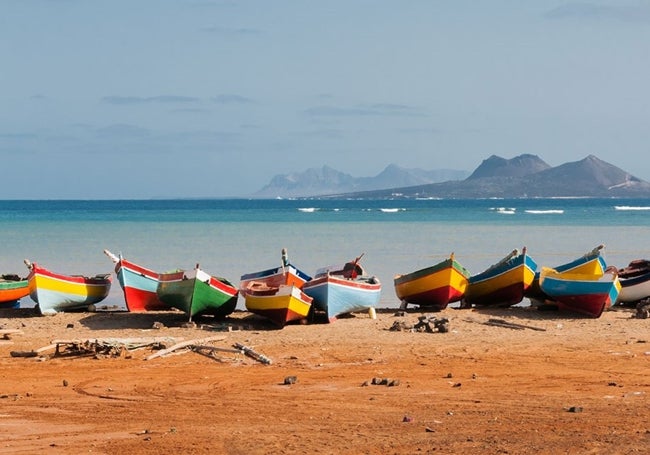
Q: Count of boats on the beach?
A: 12